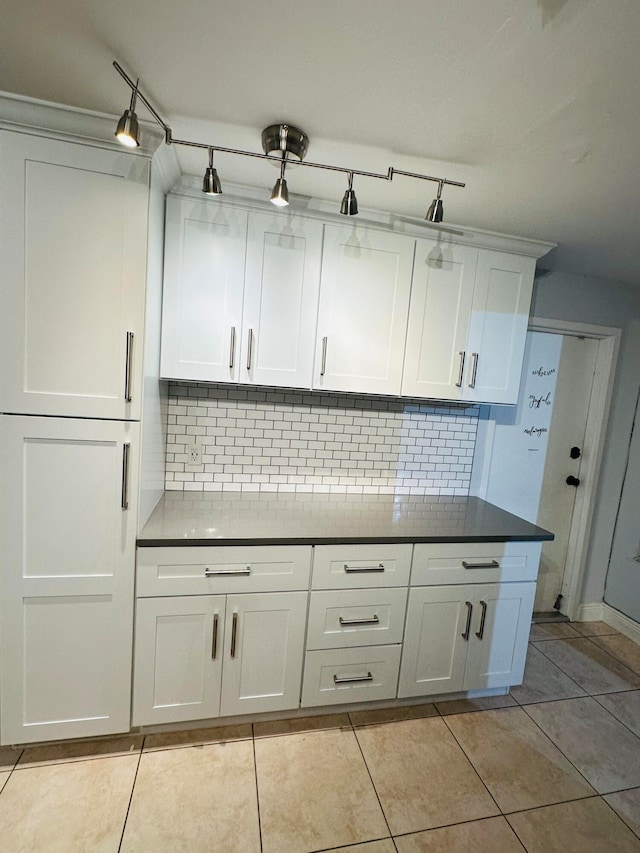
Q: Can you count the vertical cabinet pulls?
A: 11